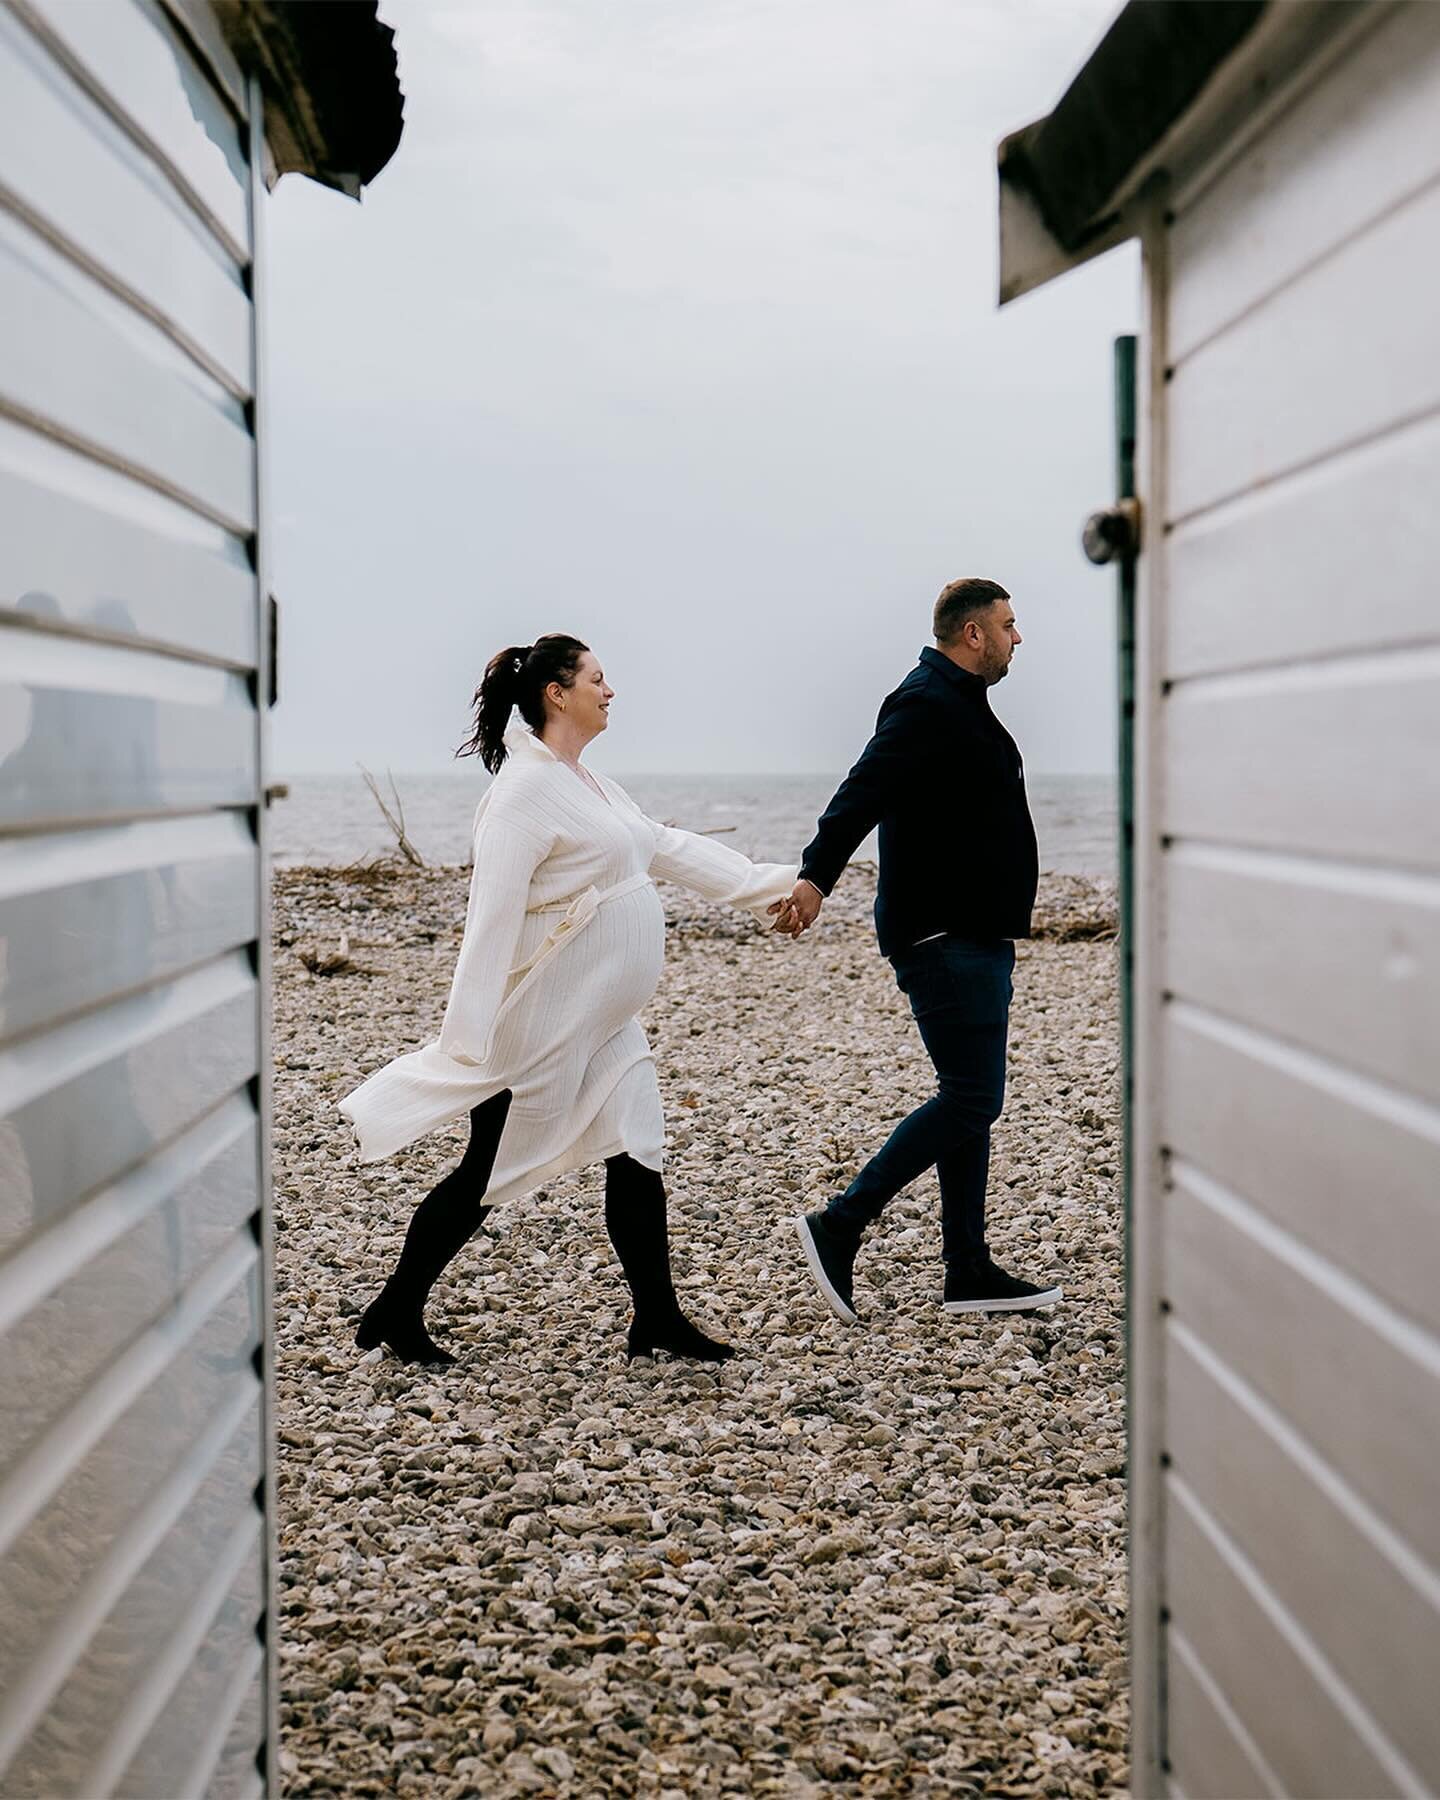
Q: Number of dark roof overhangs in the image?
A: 2